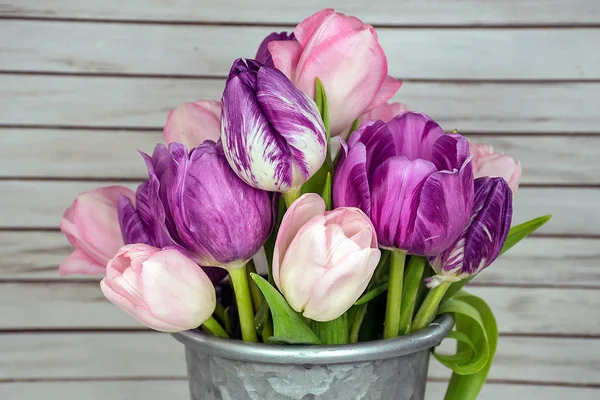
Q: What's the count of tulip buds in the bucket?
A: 12